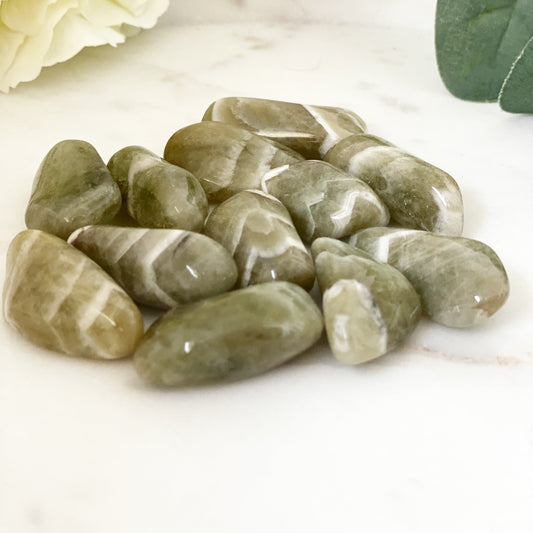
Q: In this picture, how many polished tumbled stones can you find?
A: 12